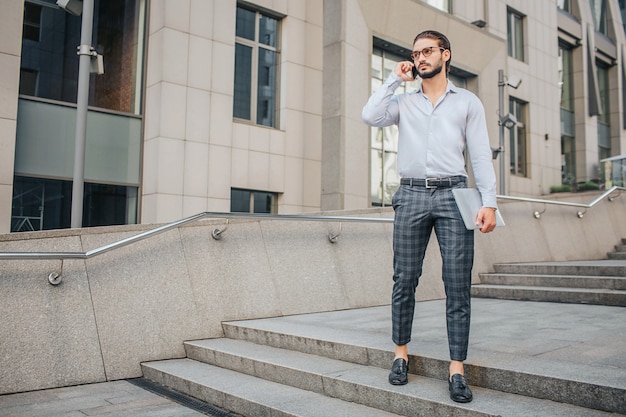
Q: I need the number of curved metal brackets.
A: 6